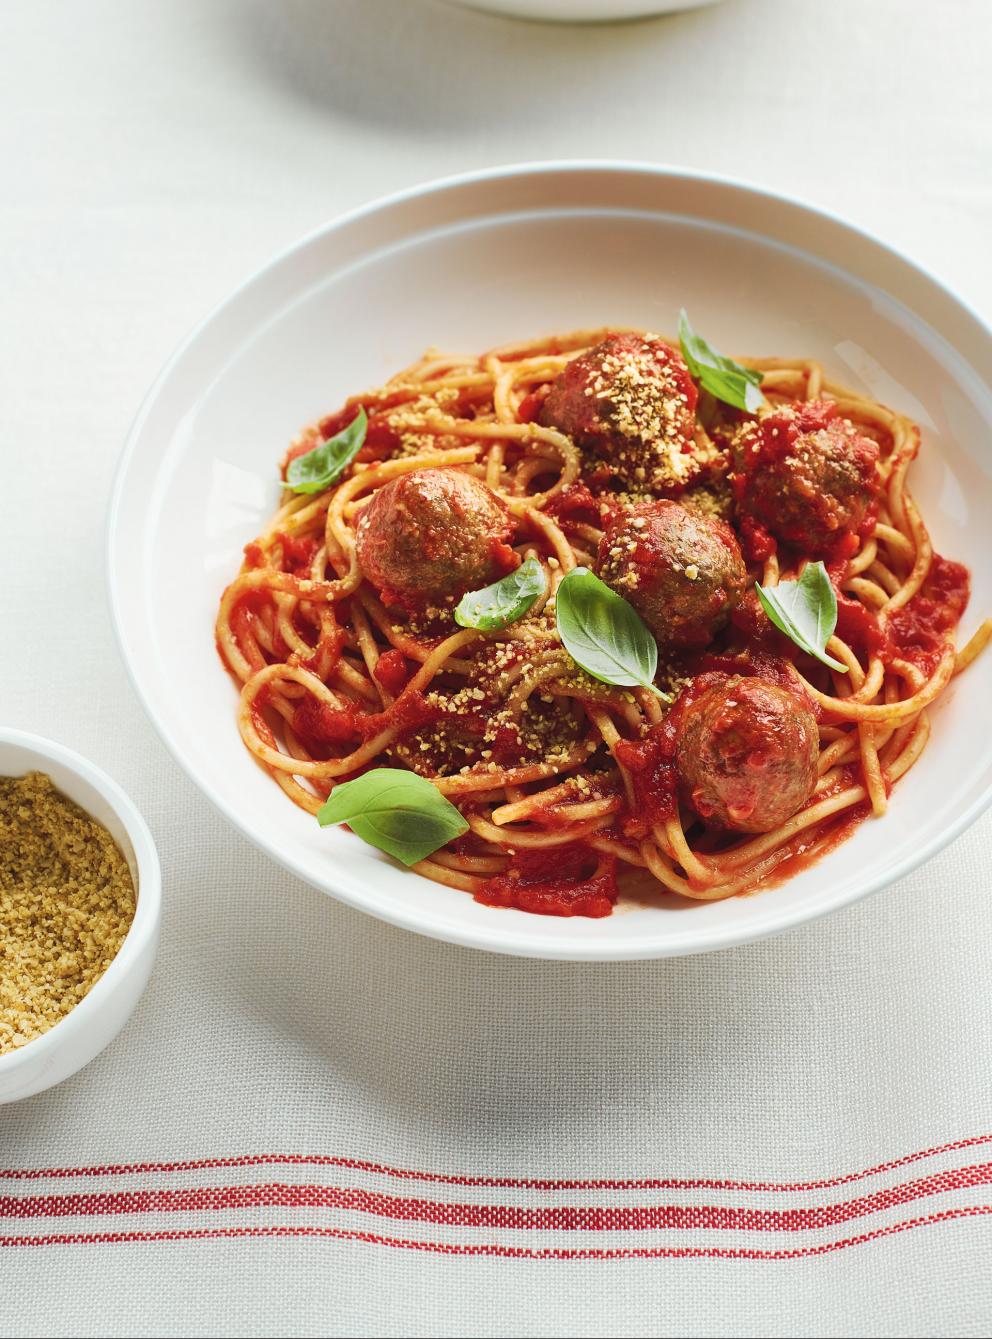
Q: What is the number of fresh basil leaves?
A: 6